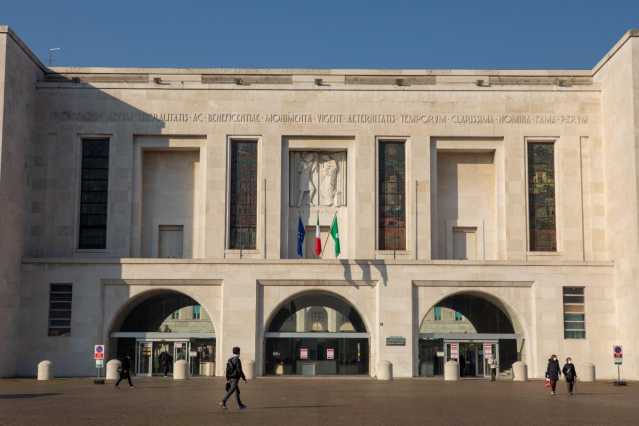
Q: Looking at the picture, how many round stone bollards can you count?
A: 8